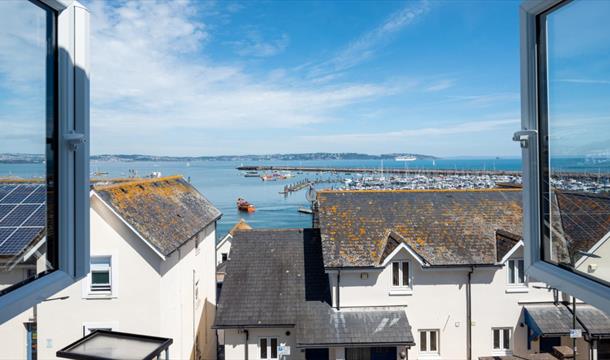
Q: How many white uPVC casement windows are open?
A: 2